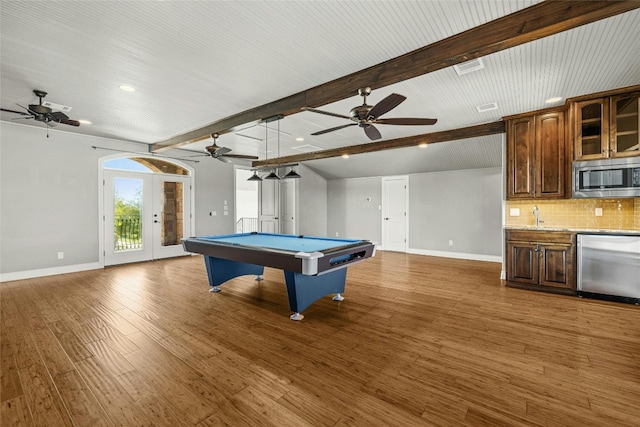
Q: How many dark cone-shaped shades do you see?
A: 3